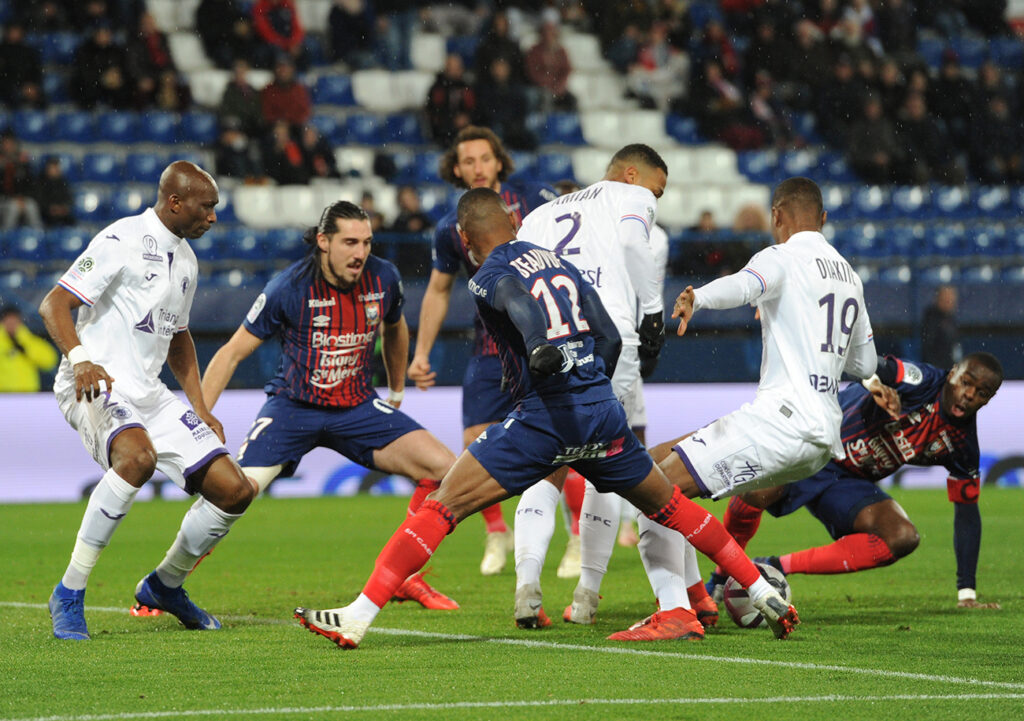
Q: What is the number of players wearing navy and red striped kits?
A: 4